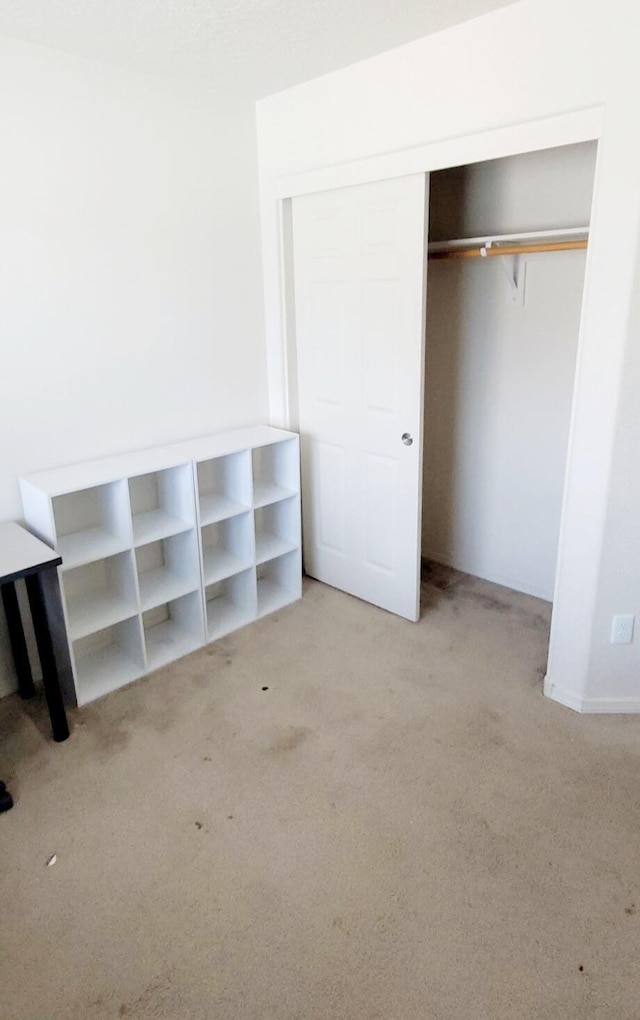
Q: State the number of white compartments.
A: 12